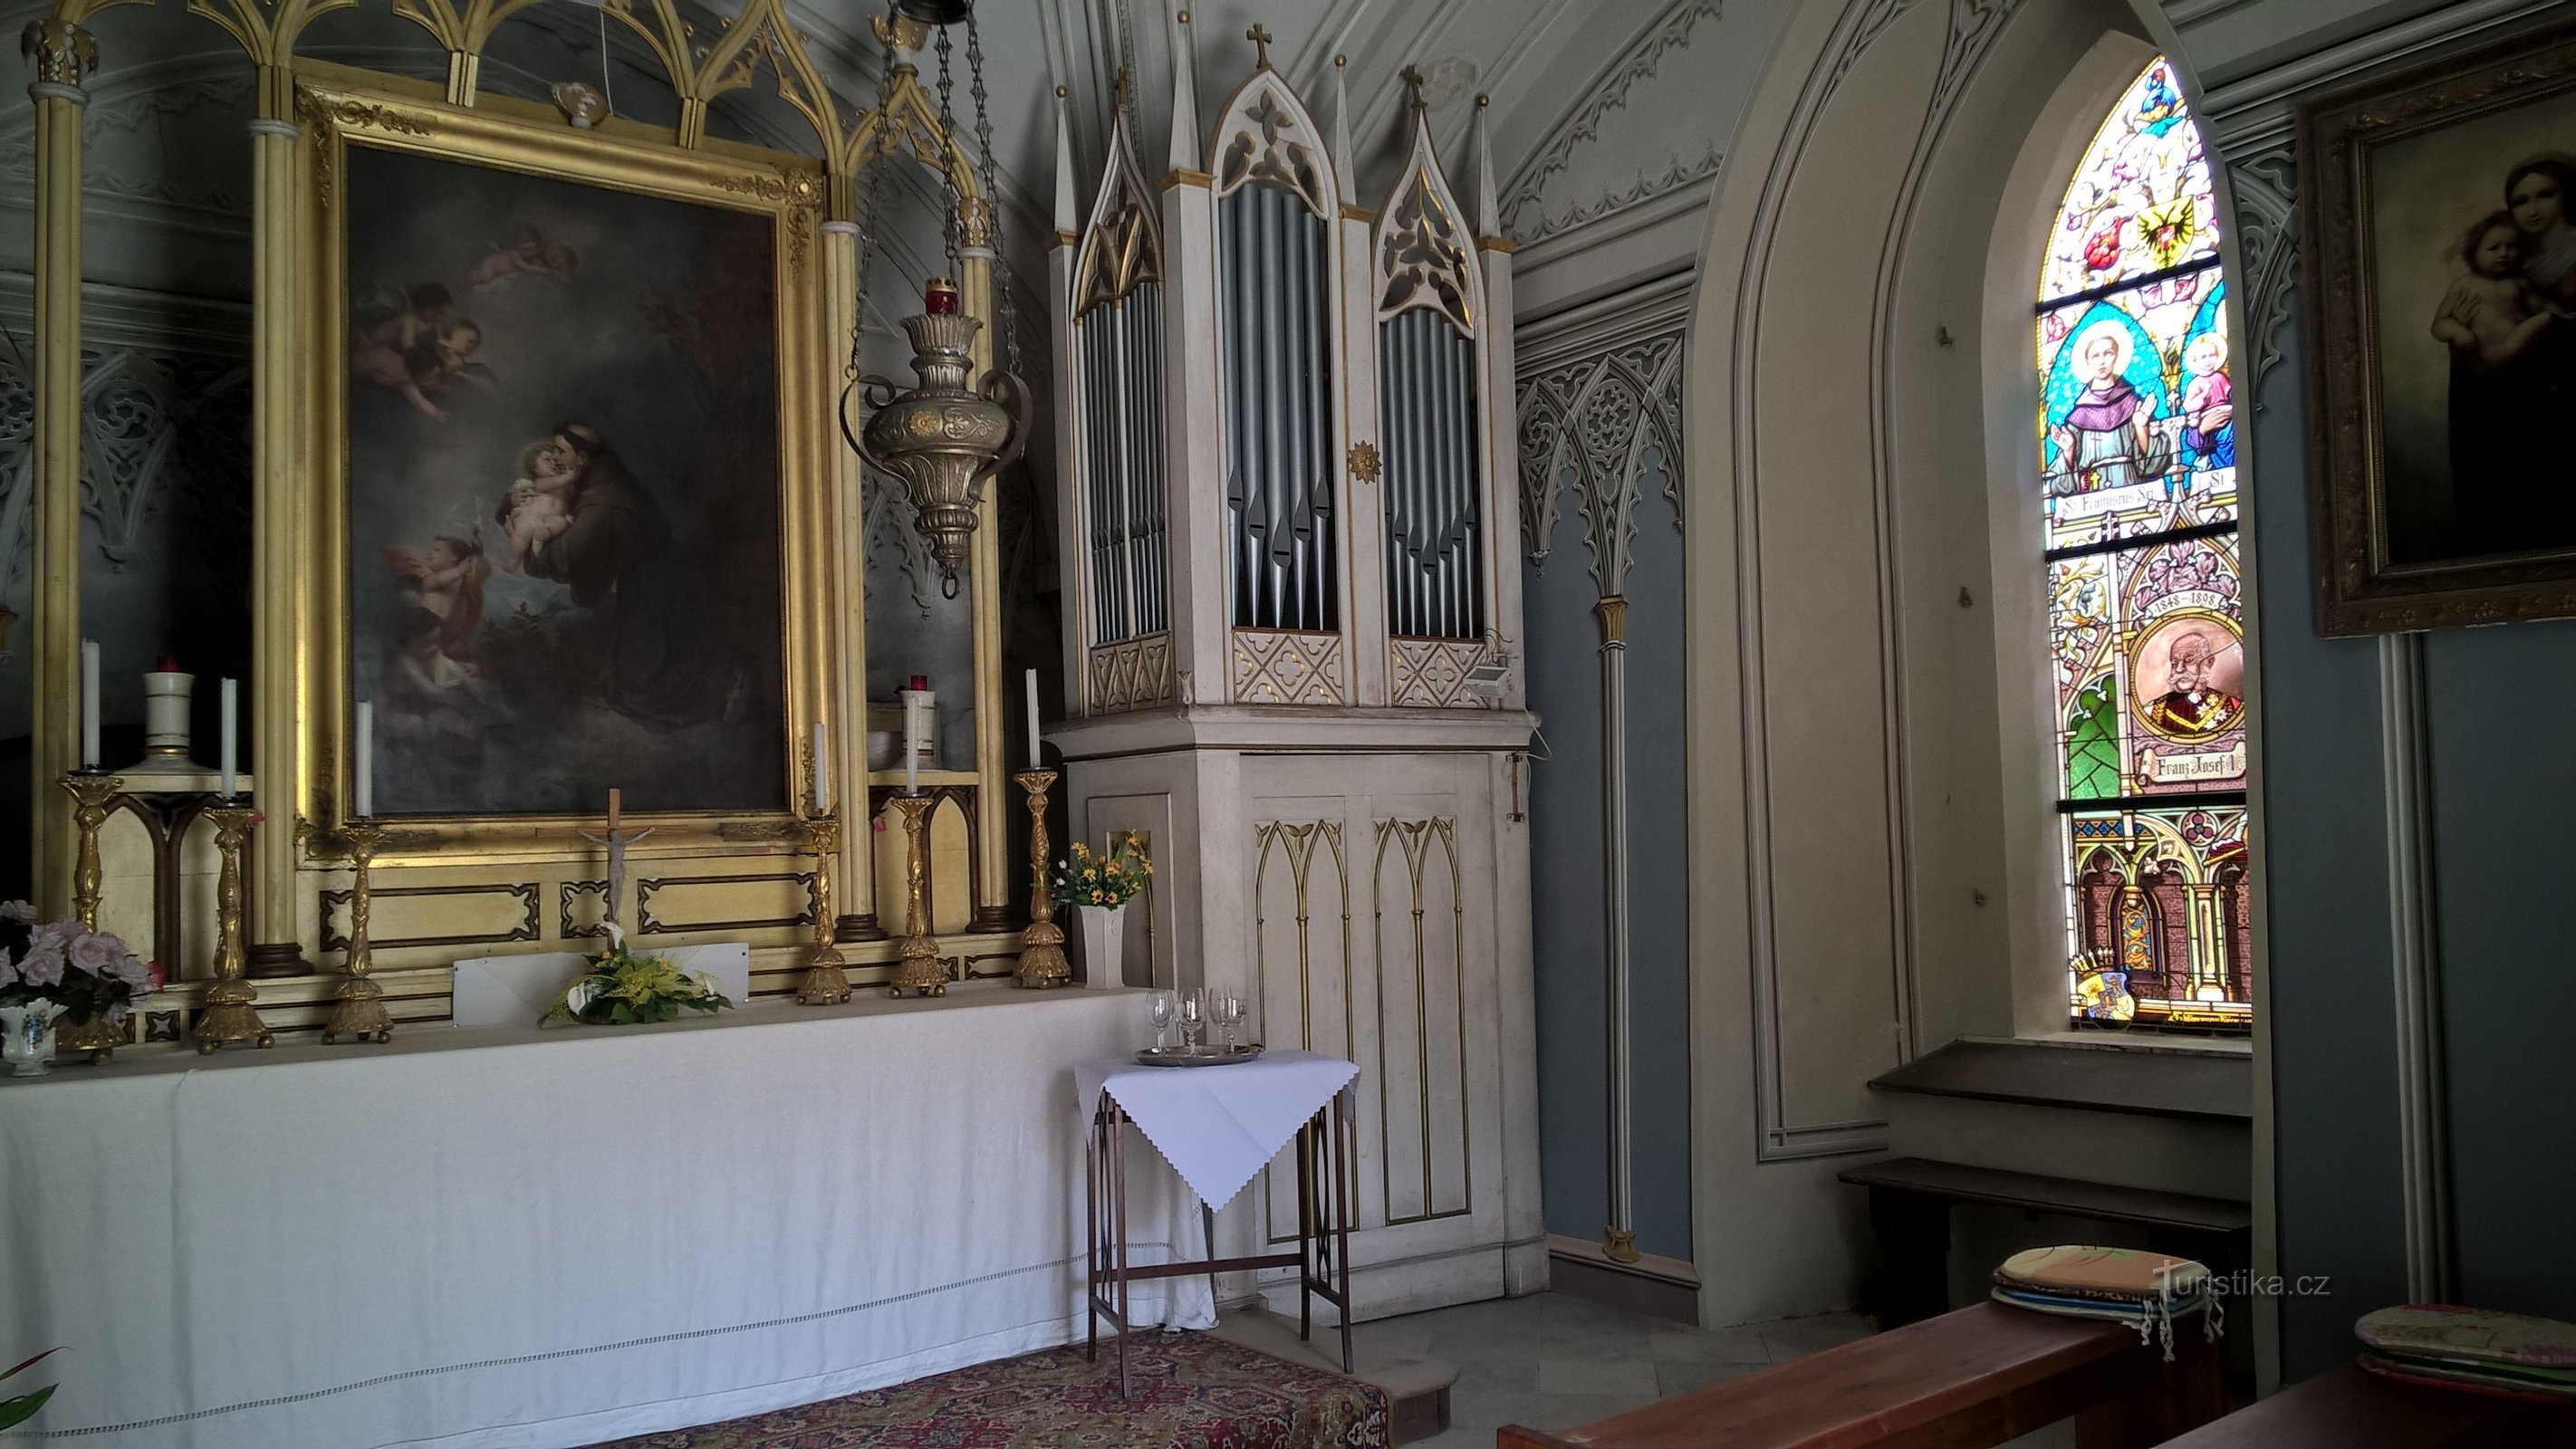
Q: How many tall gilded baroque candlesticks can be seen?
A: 6